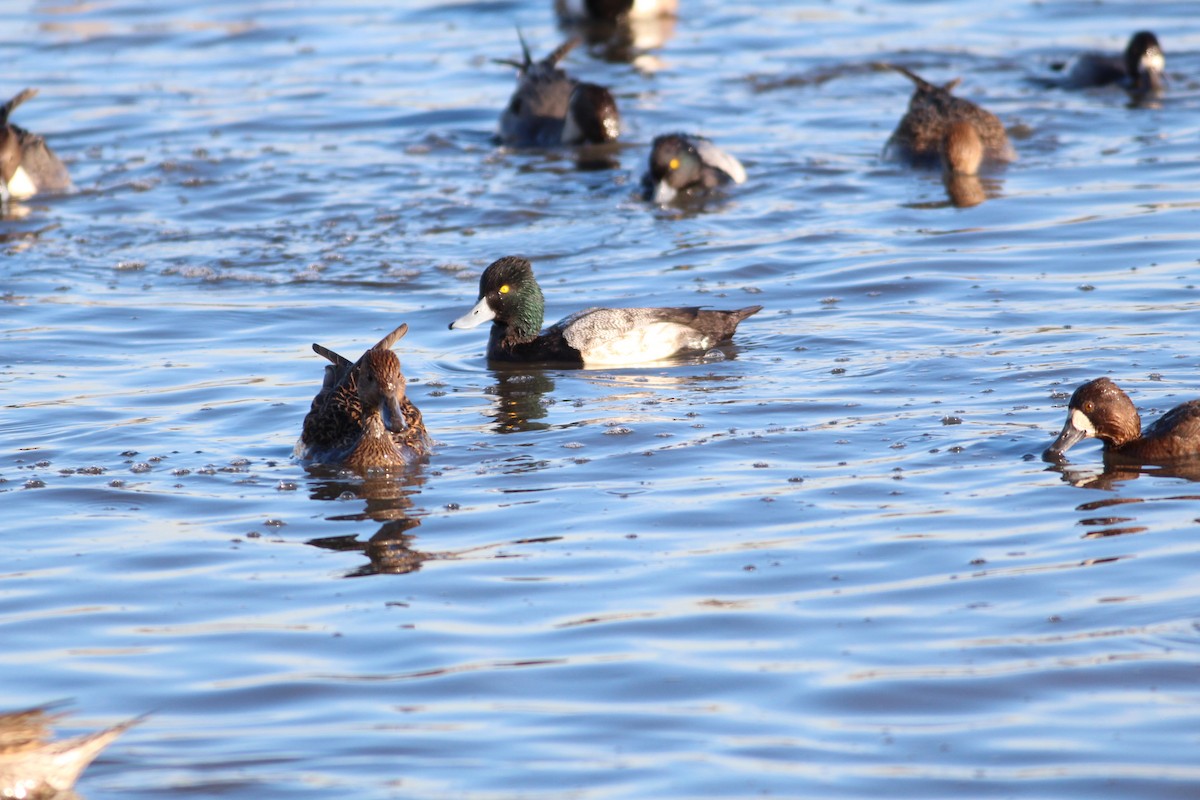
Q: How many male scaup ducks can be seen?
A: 2